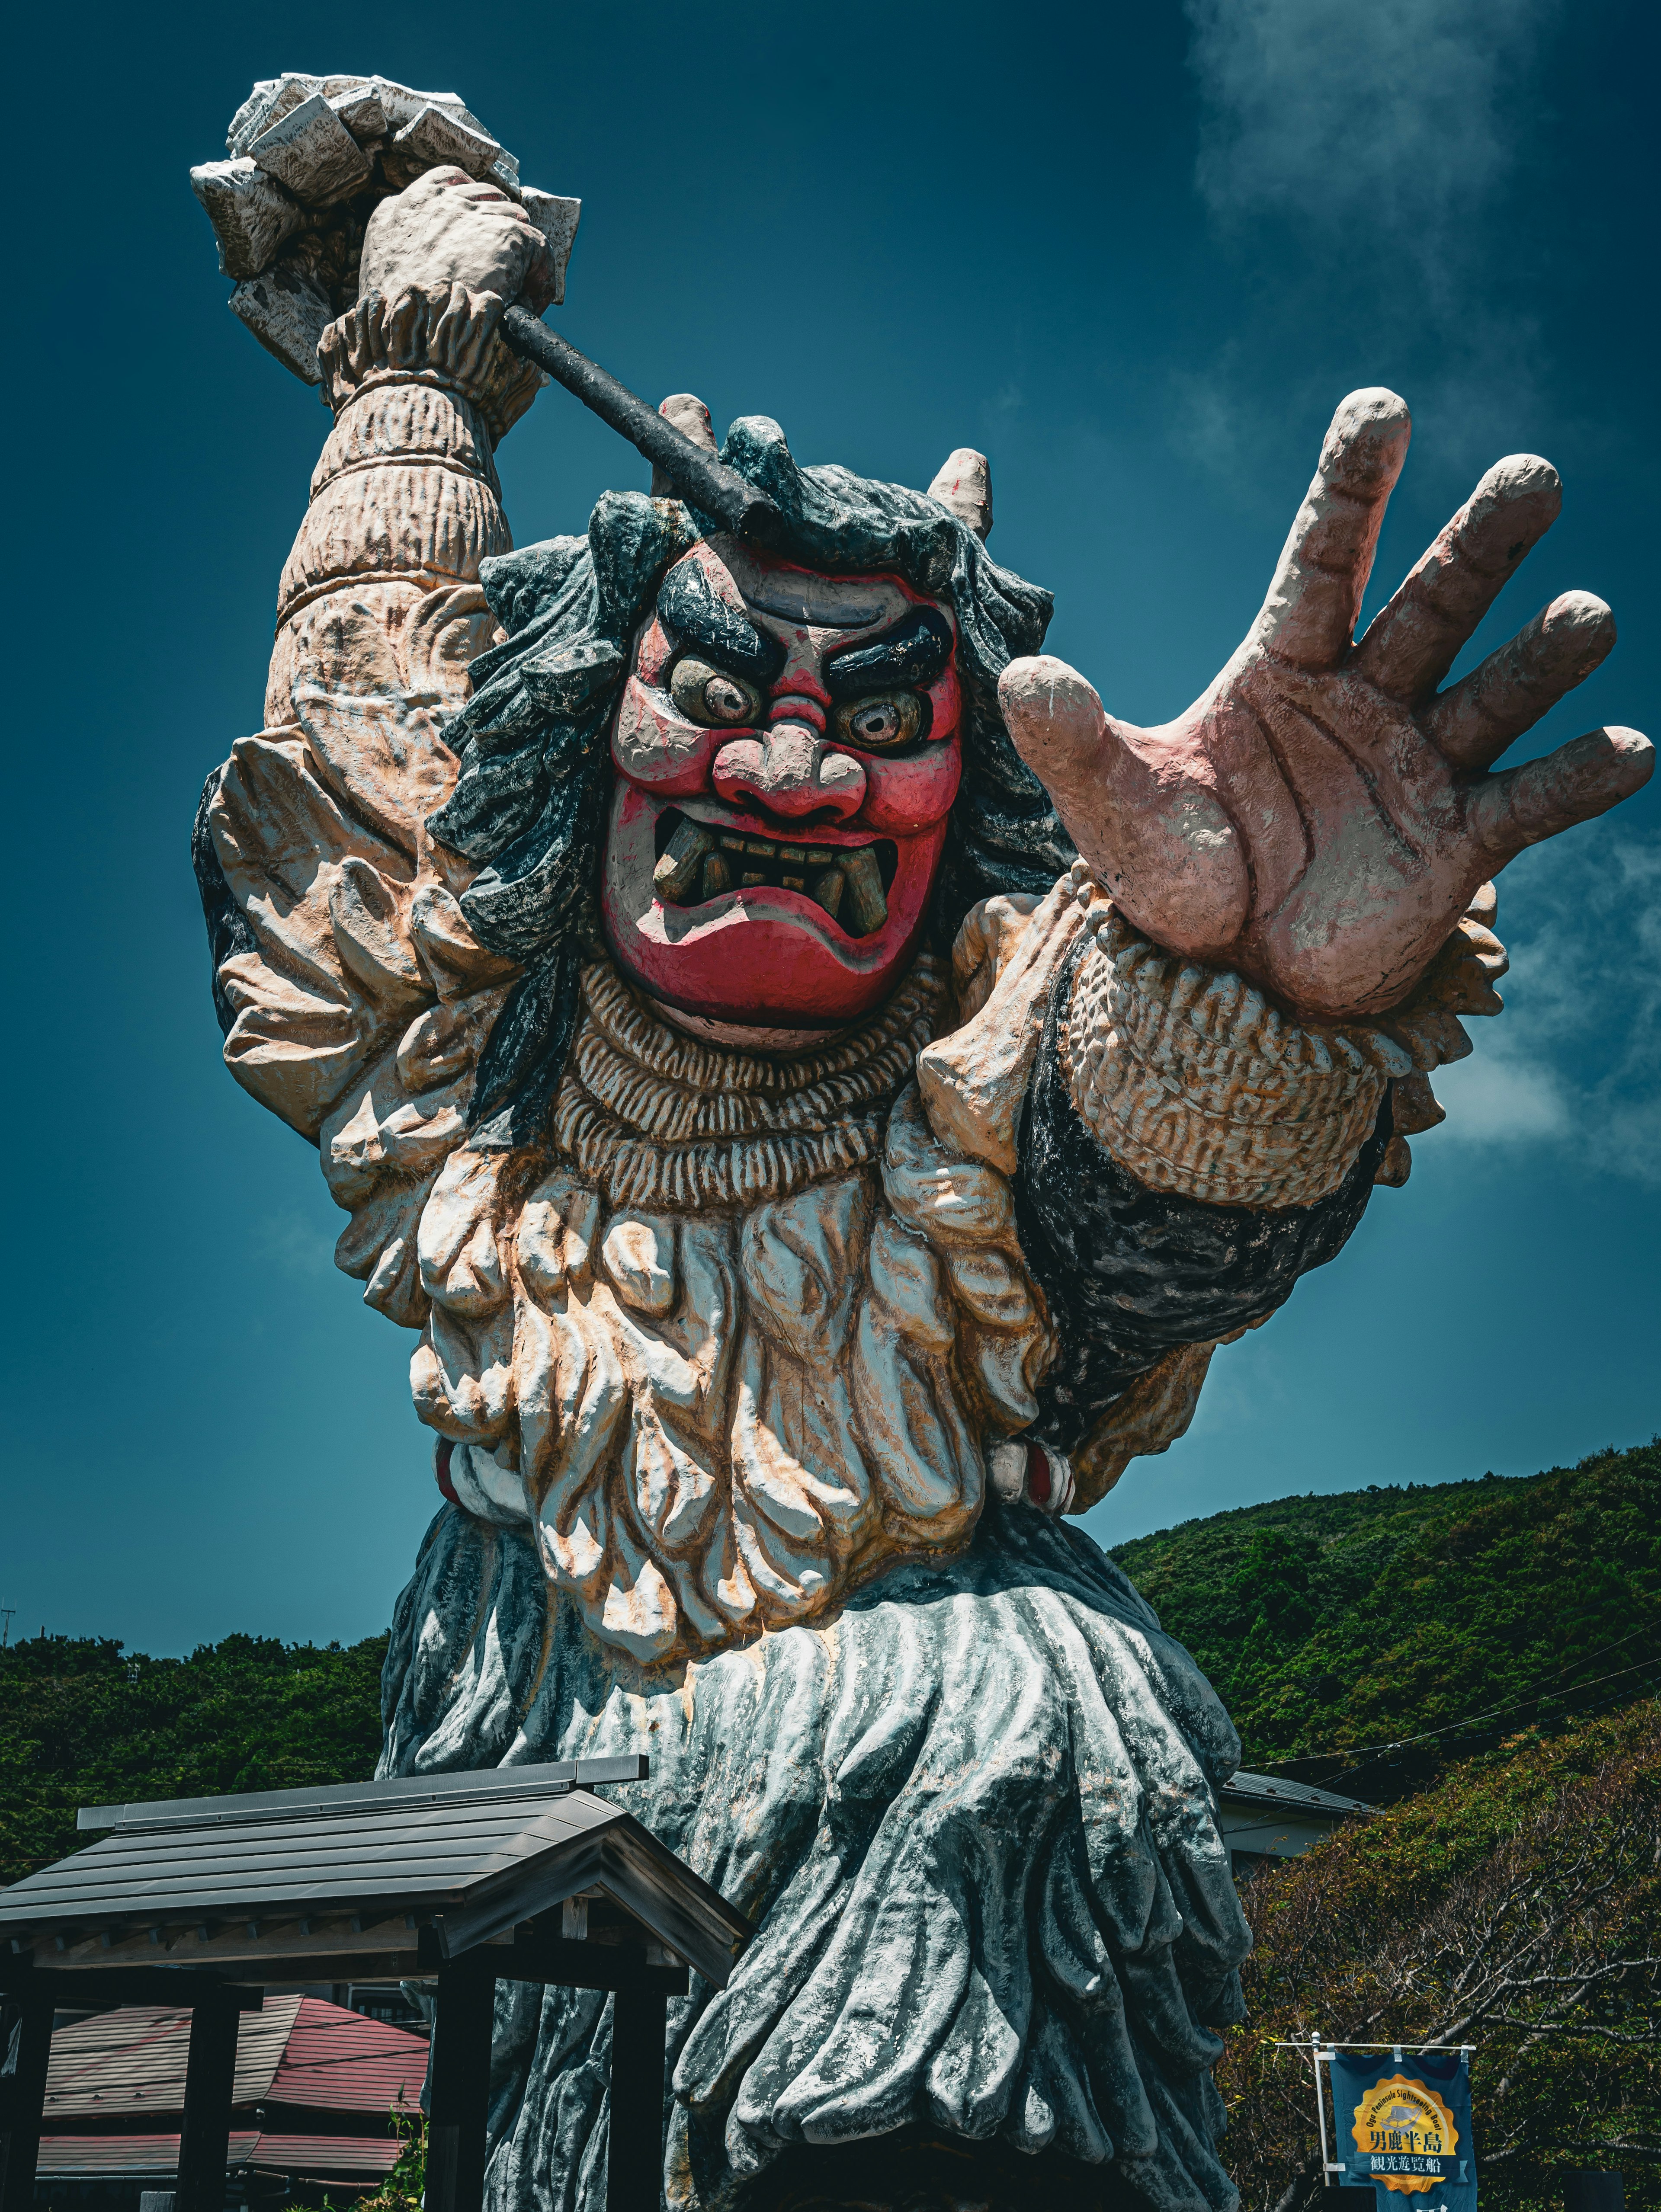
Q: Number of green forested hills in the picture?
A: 2